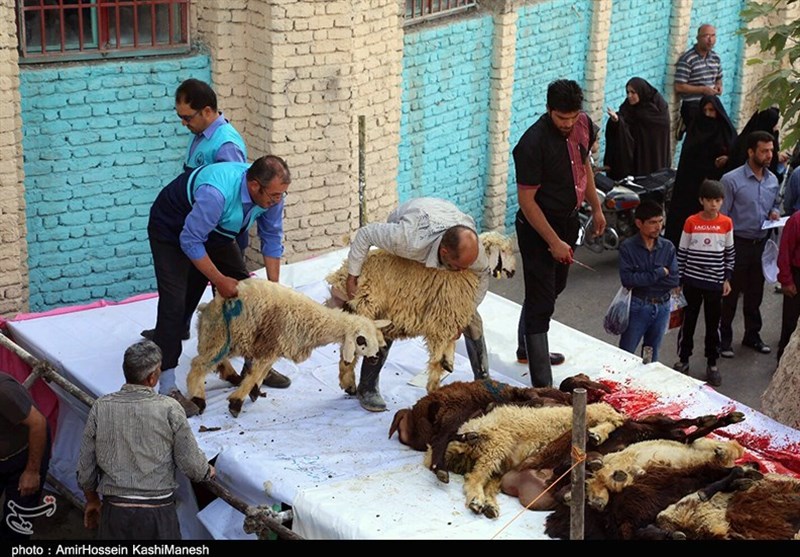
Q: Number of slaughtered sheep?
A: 6